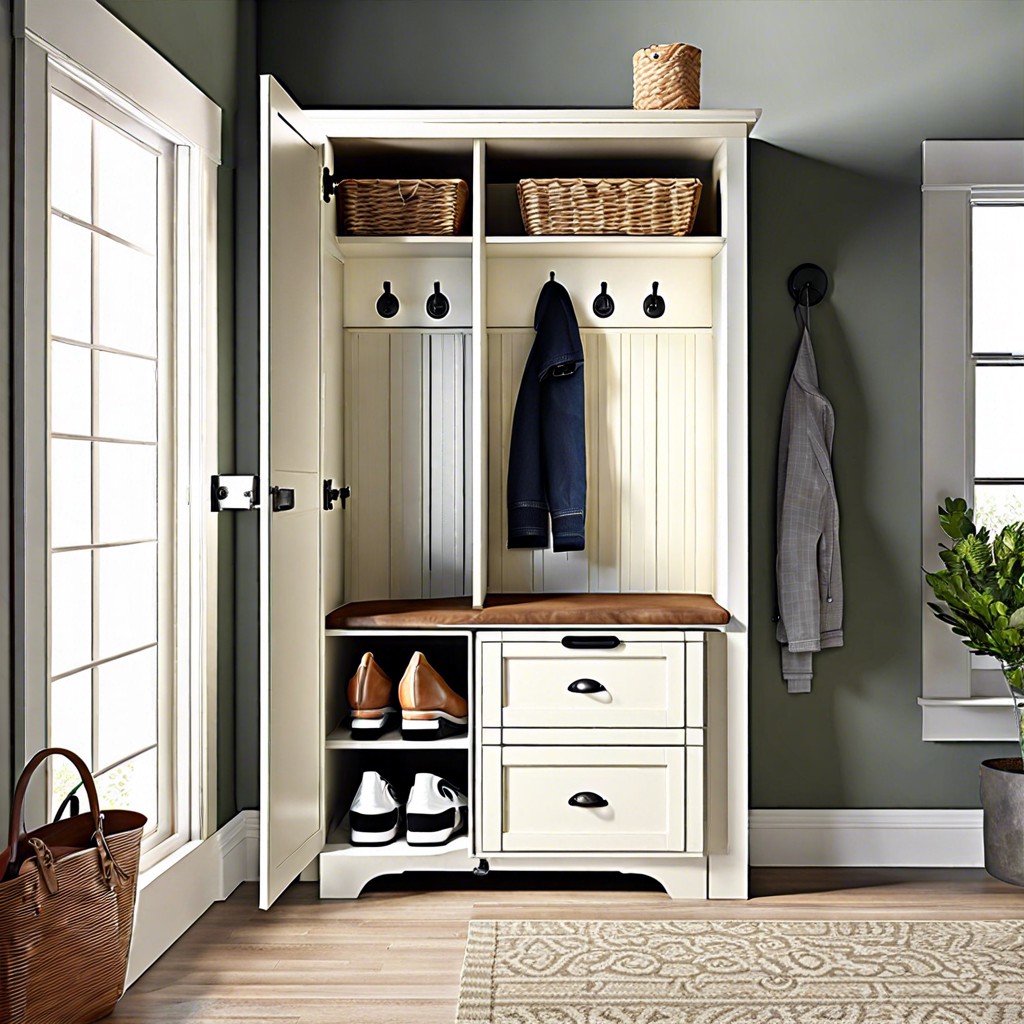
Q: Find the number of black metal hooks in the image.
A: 6